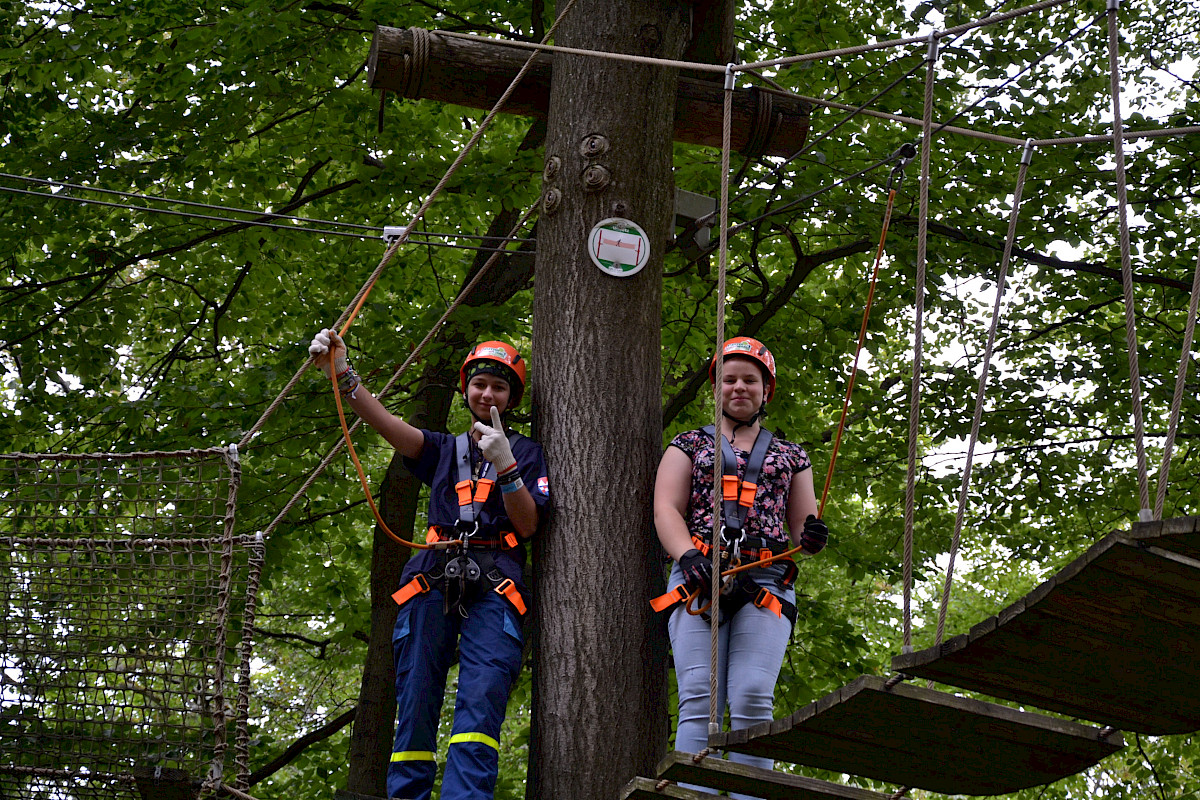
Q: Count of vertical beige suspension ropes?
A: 5